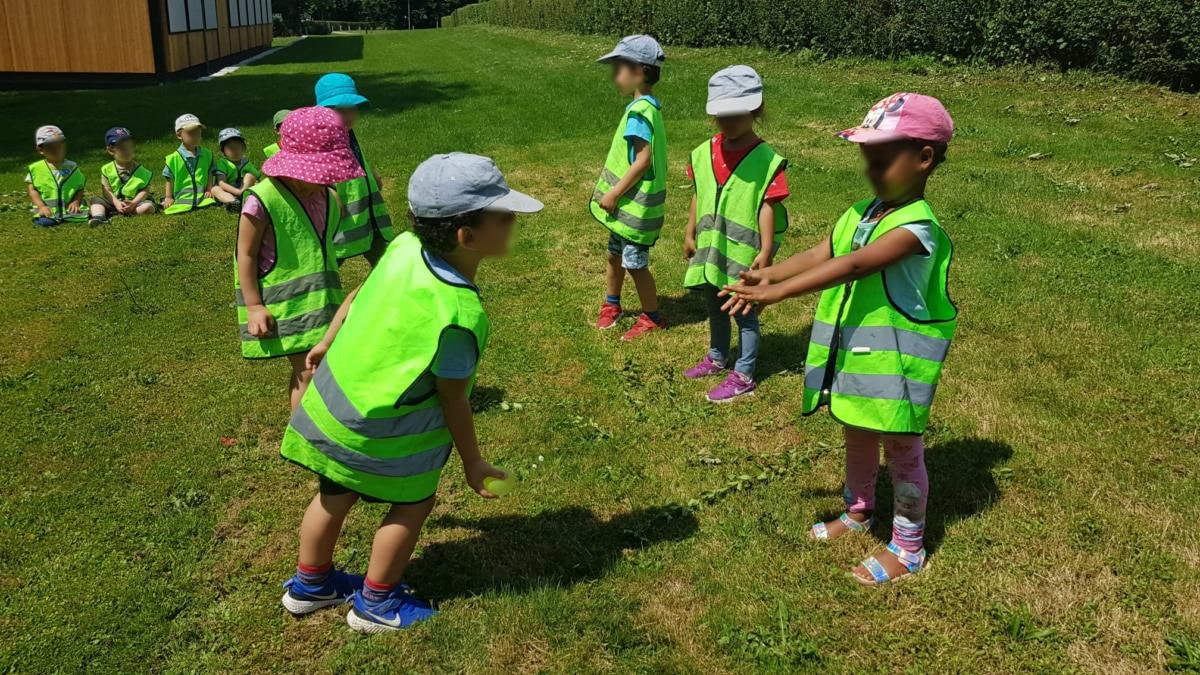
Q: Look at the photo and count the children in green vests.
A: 11